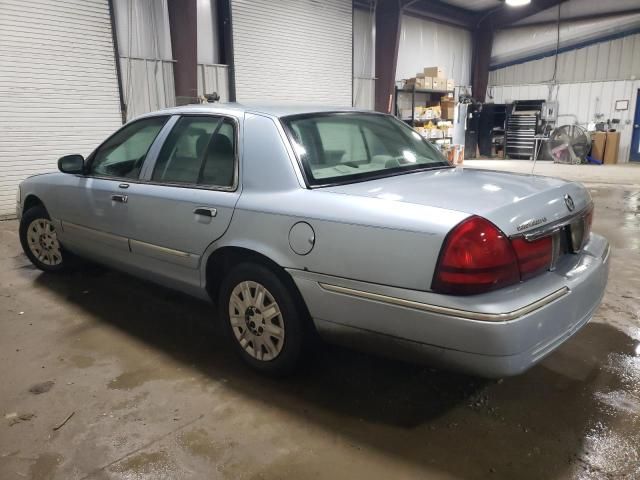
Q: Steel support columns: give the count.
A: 3